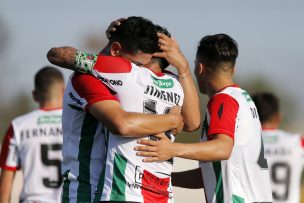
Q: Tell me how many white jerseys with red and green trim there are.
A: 5